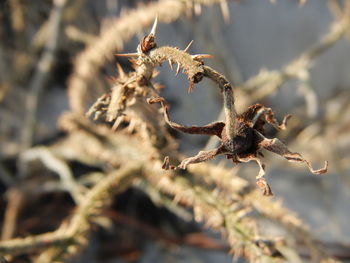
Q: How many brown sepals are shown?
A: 5